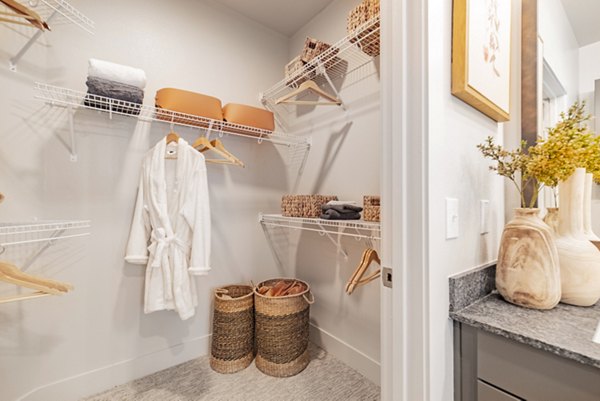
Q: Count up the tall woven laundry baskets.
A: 2